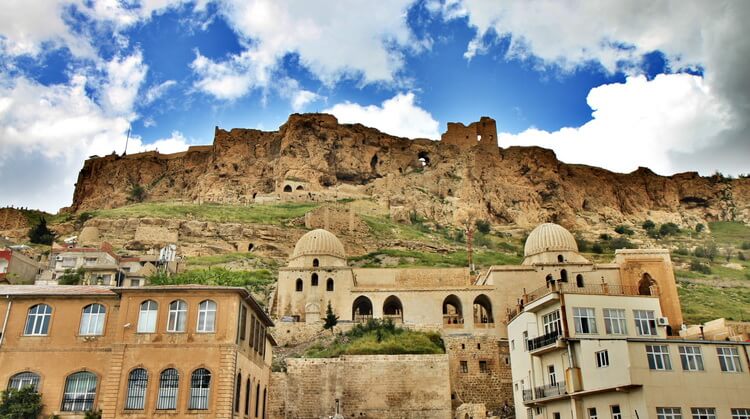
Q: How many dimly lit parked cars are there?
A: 0